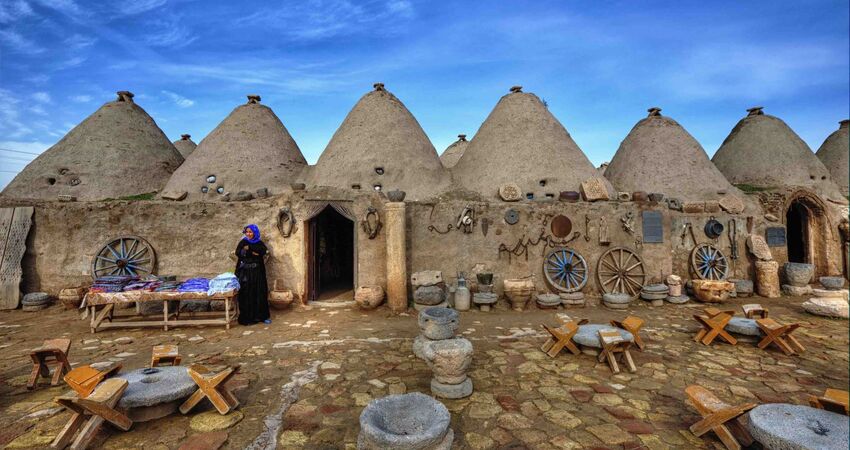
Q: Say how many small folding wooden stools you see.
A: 15